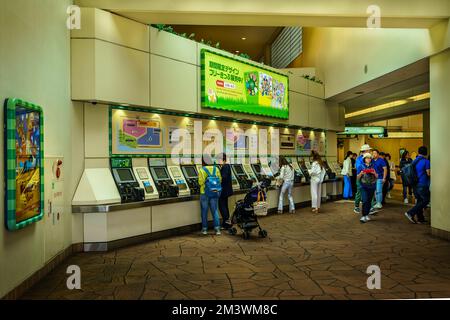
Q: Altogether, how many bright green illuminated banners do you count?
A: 1